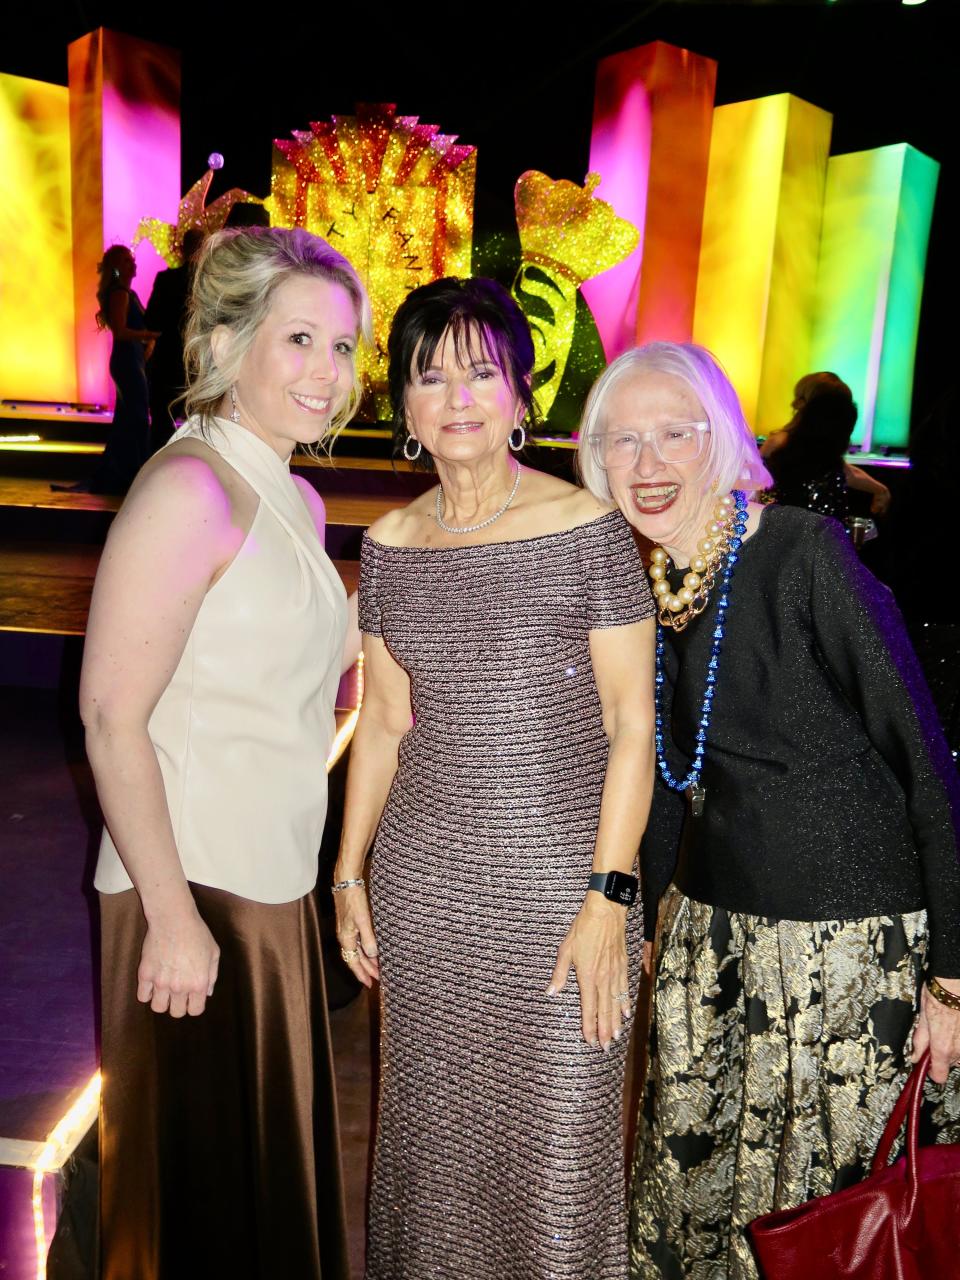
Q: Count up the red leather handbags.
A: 1